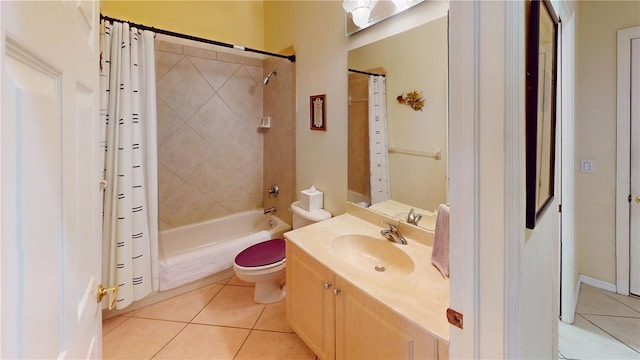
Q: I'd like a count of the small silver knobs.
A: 2